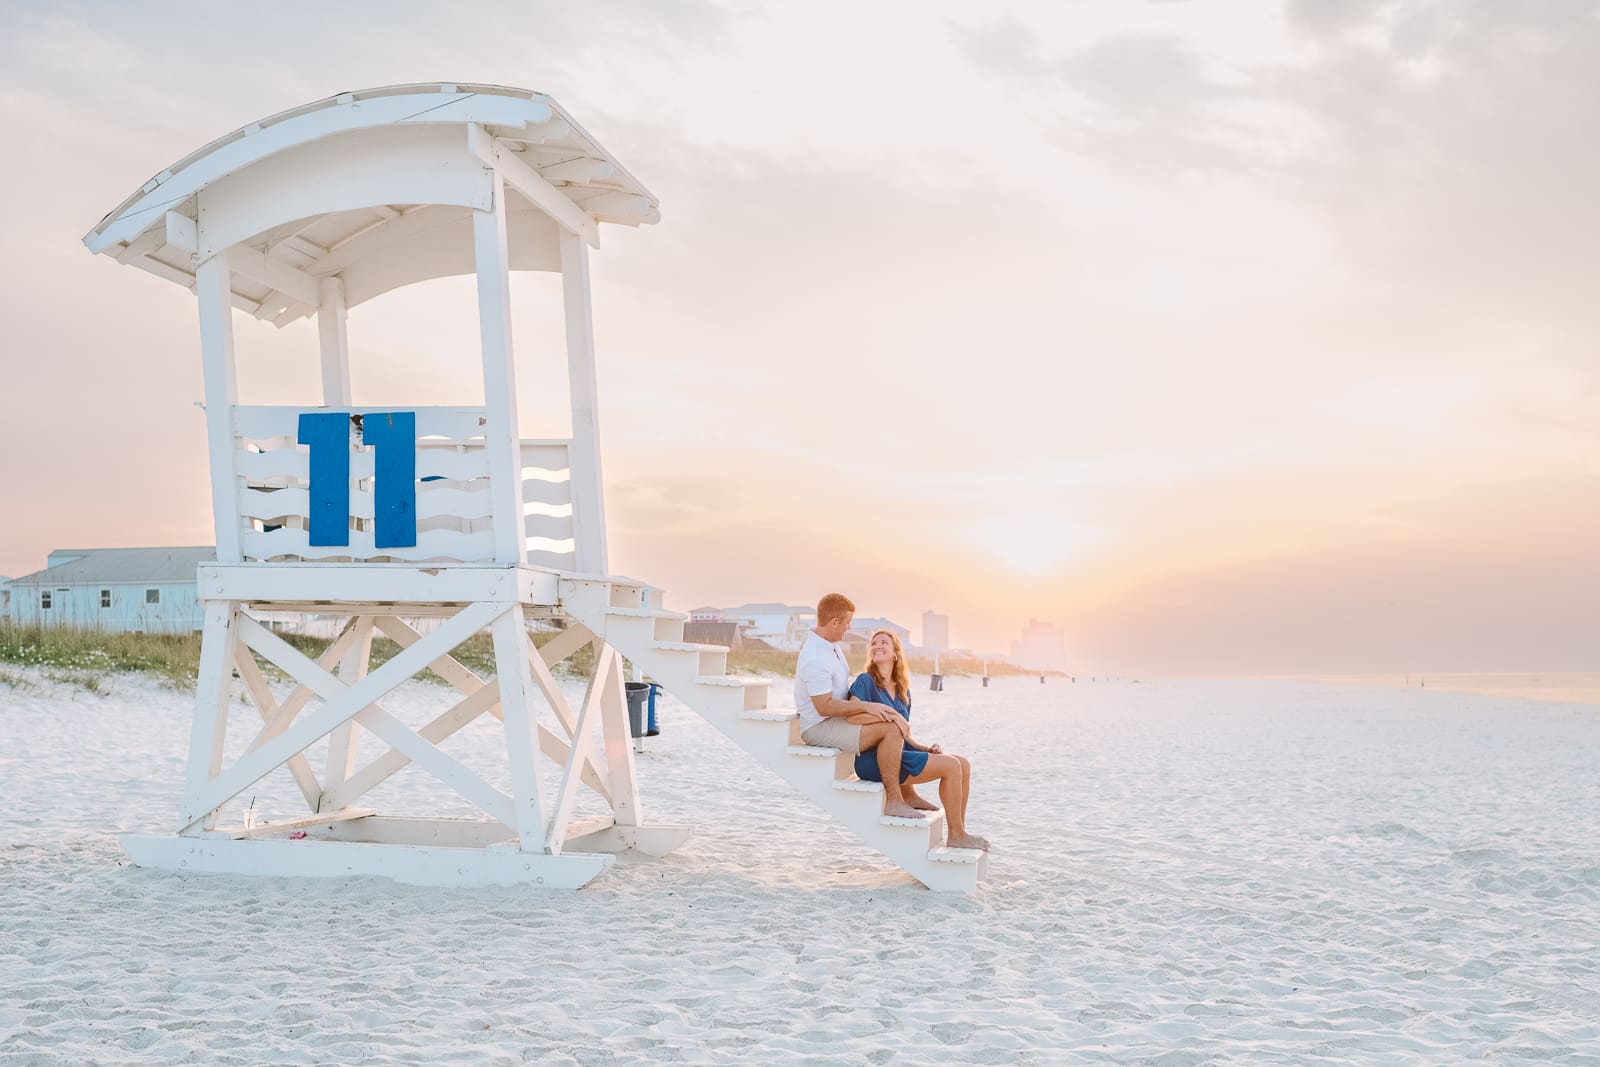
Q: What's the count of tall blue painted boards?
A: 2